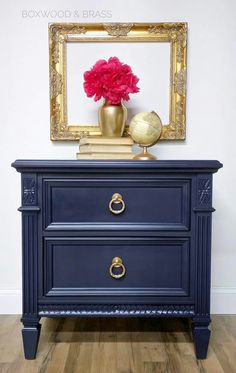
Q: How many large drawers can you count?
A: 2